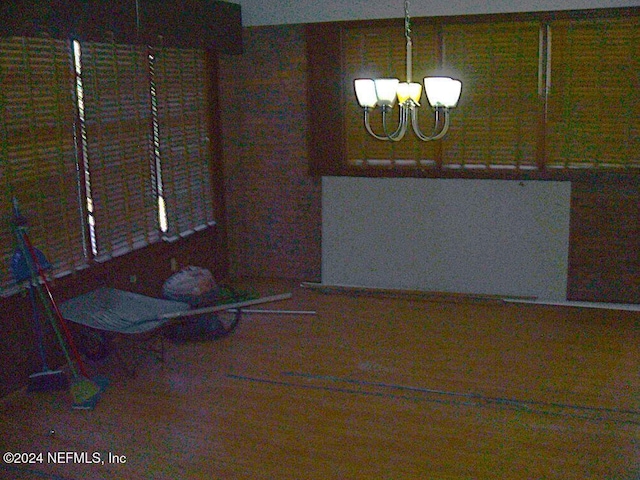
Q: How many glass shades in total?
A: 5